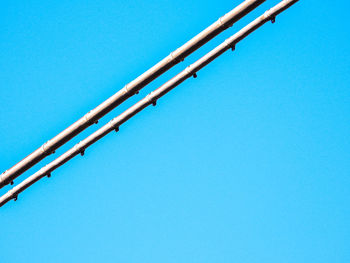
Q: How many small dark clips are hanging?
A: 14